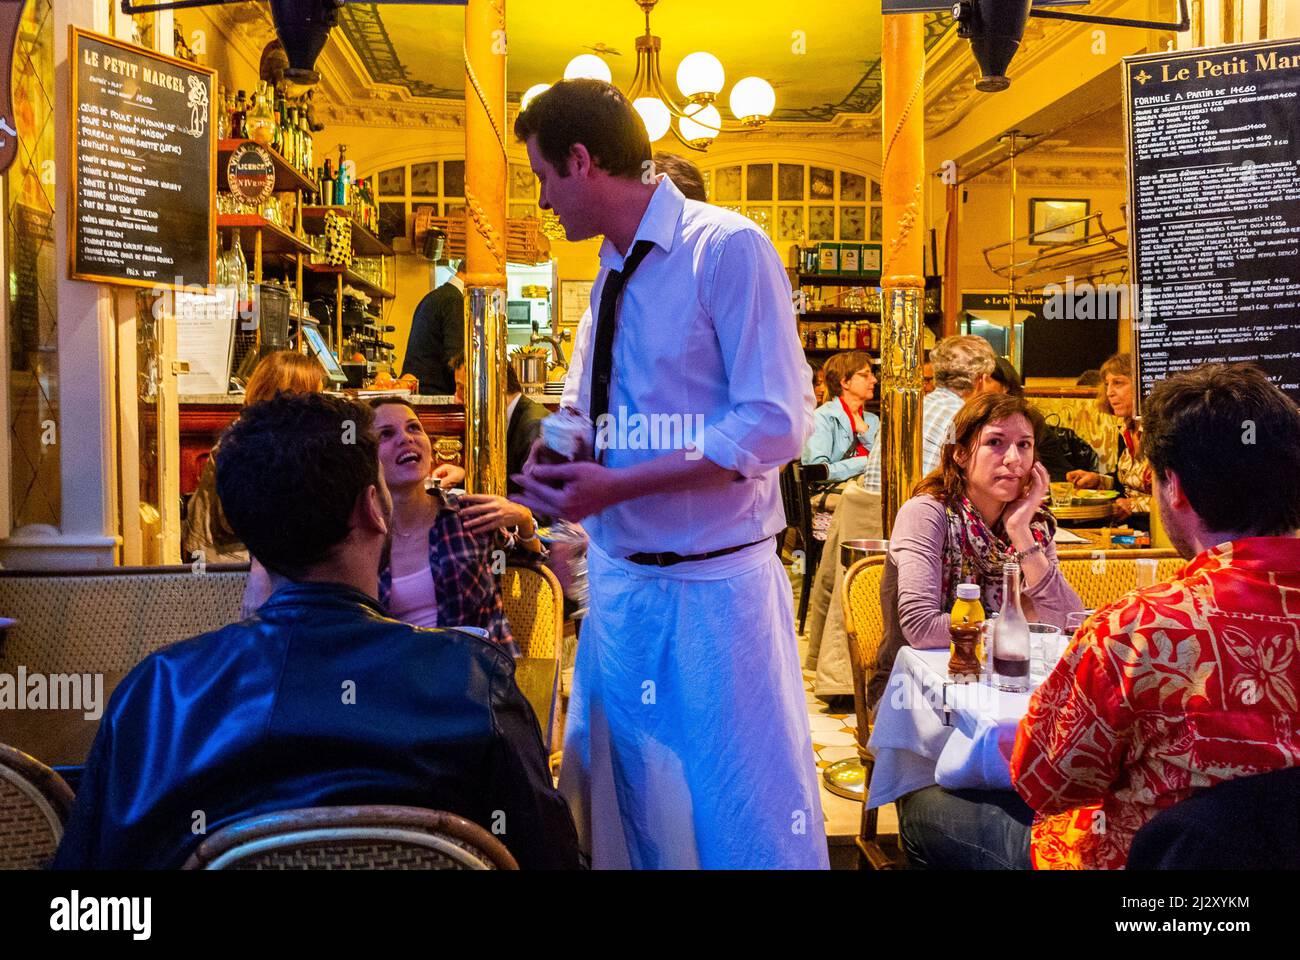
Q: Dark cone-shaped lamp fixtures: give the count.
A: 2